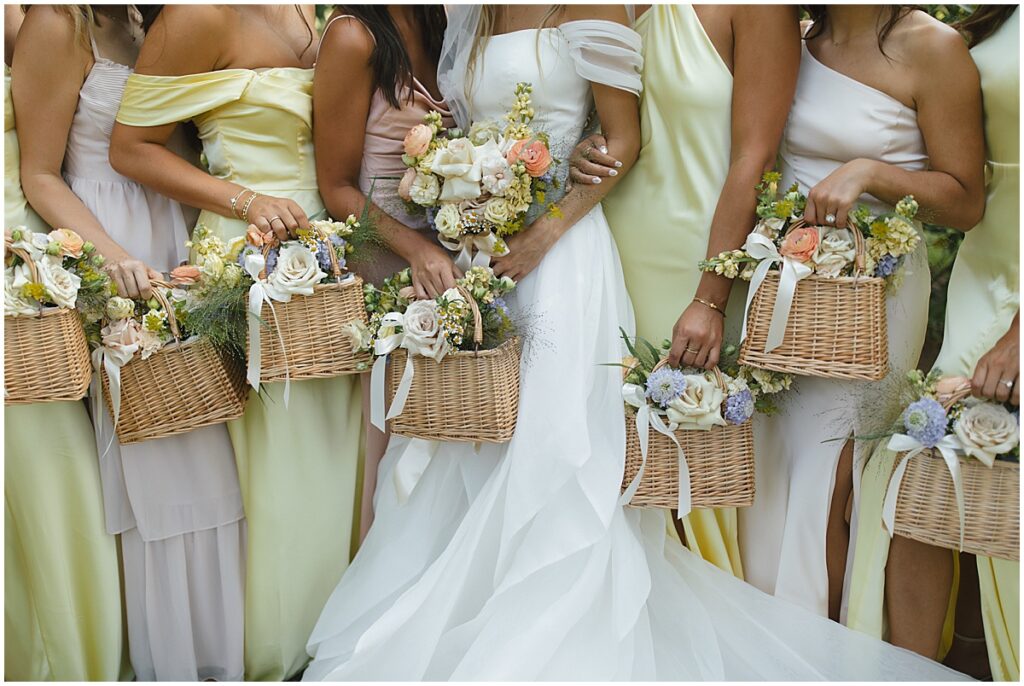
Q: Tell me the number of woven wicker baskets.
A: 7